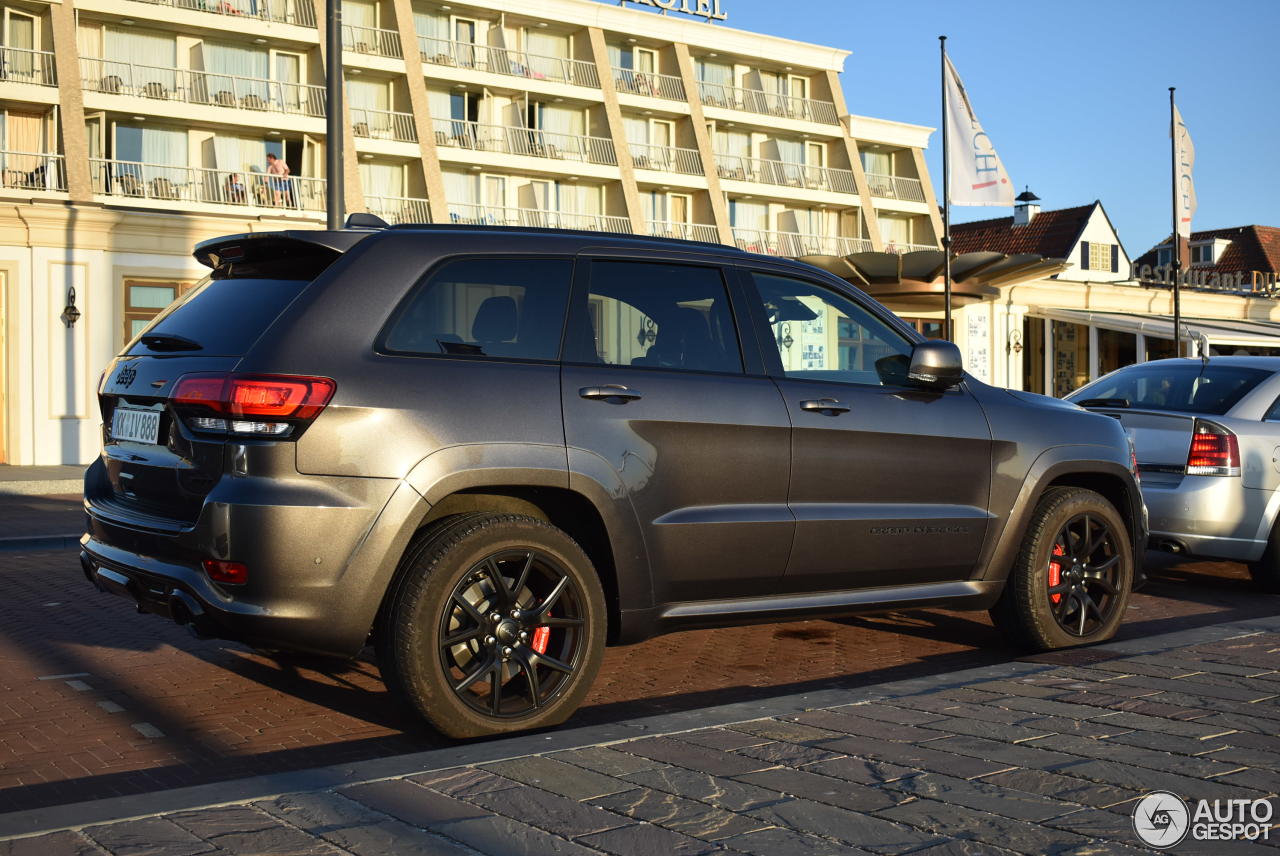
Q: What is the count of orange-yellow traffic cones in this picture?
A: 0